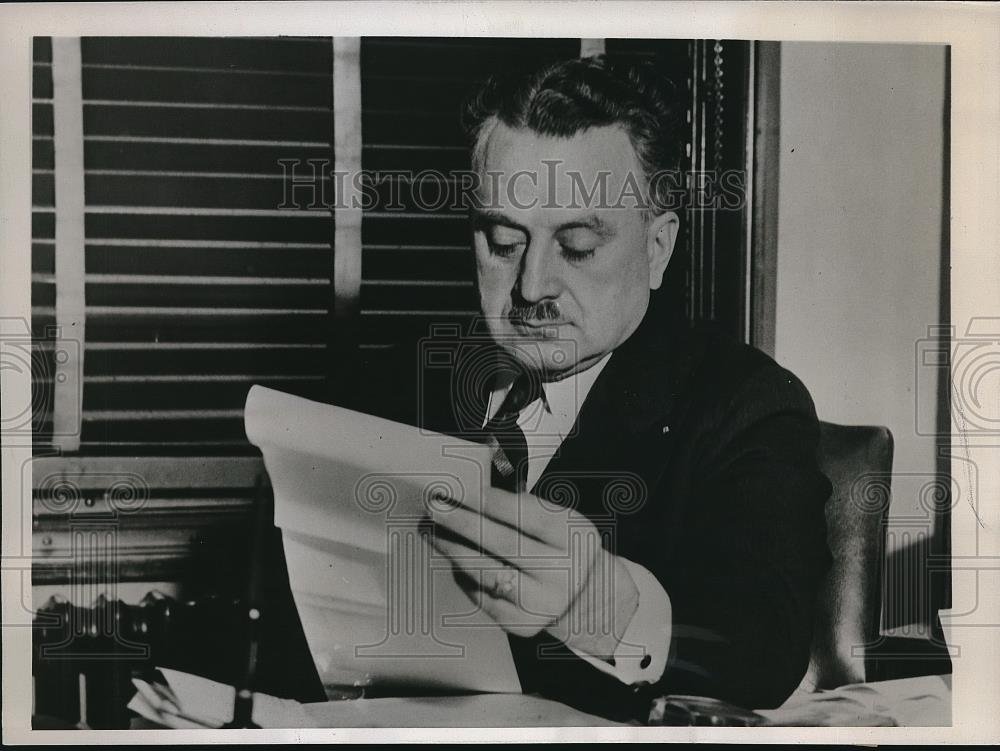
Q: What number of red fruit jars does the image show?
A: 0